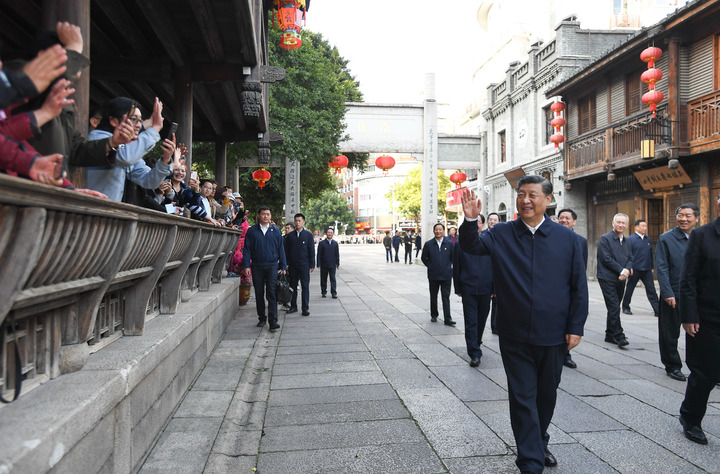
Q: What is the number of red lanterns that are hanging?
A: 11